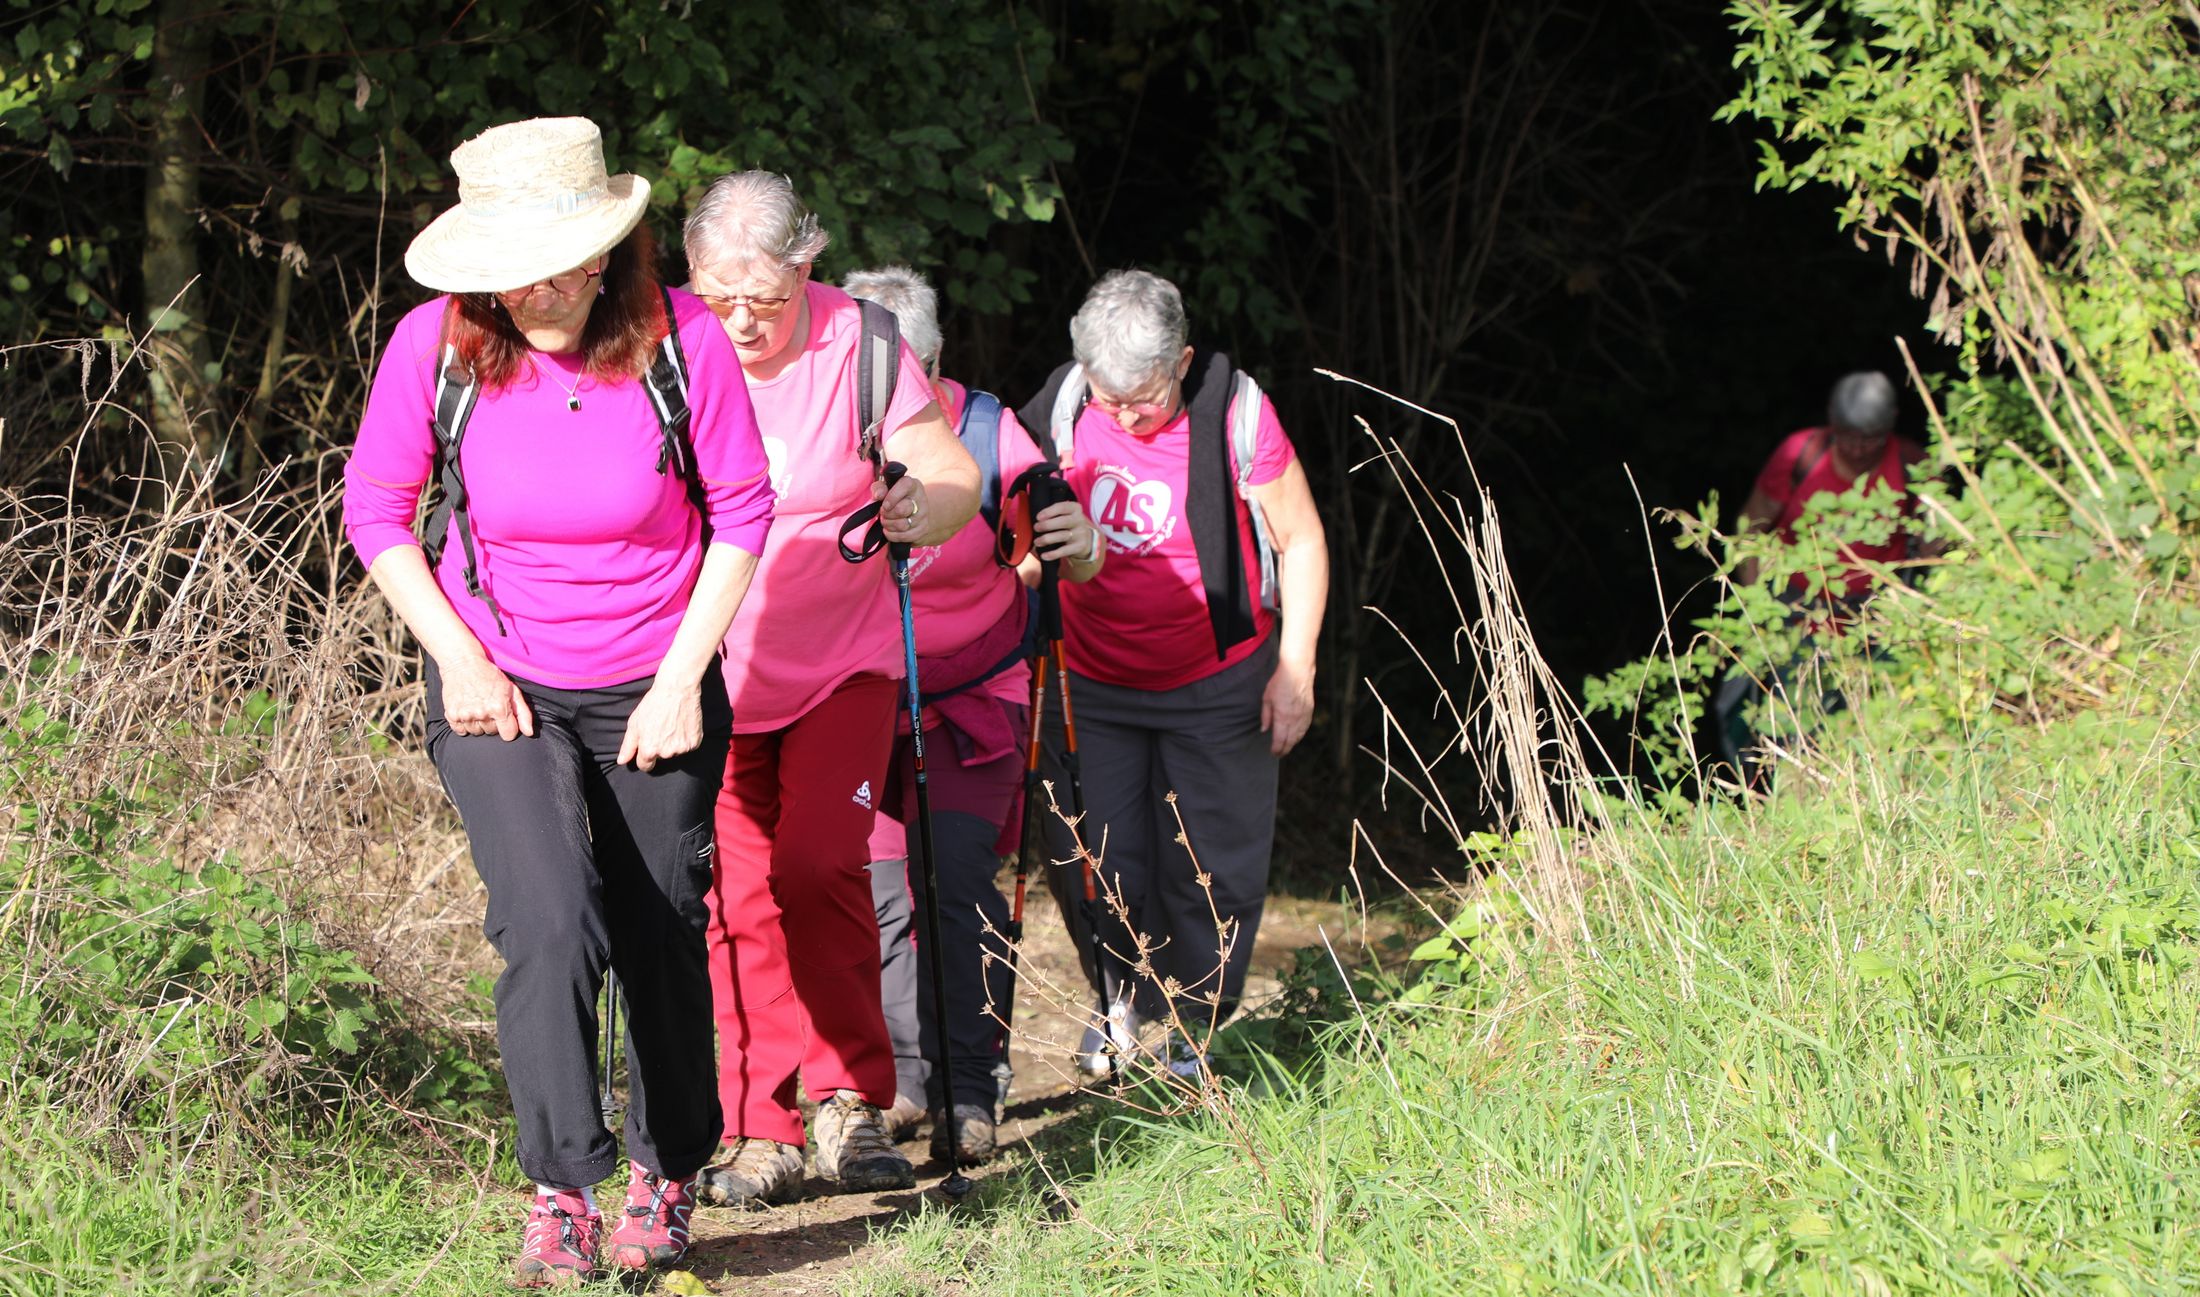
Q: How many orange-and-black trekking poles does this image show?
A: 2